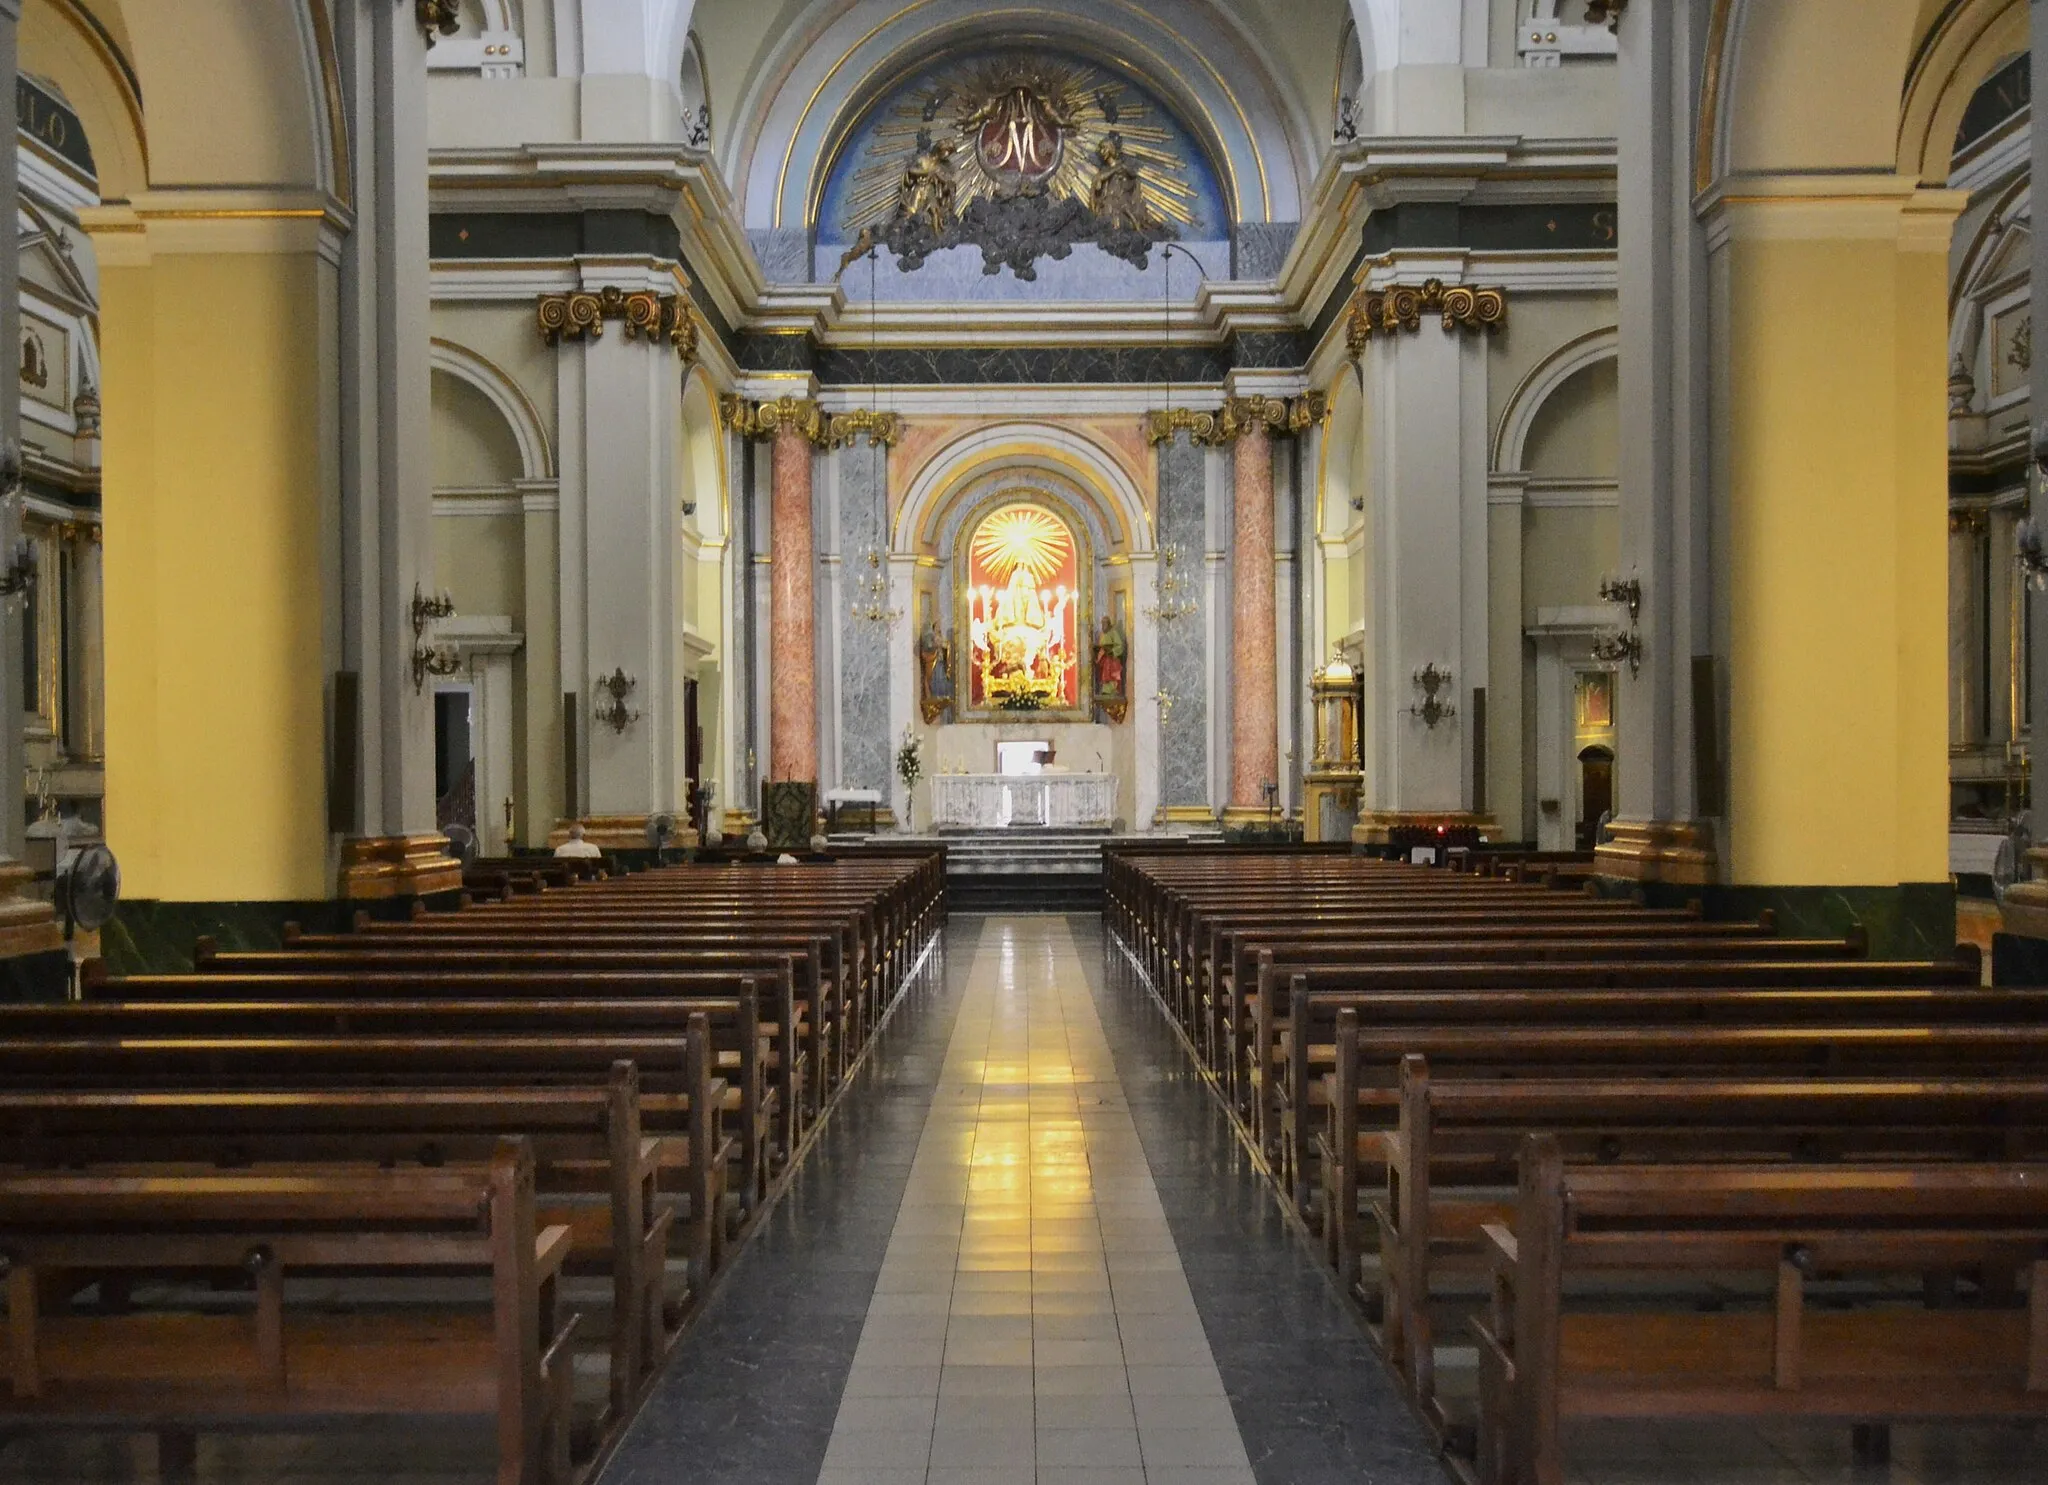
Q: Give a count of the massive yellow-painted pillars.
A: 2